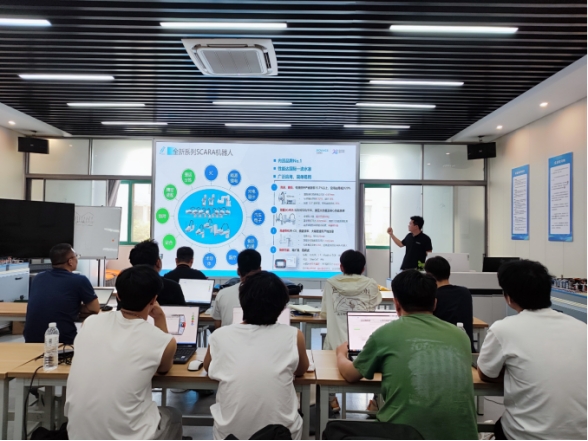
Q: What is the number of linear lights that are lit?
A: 11